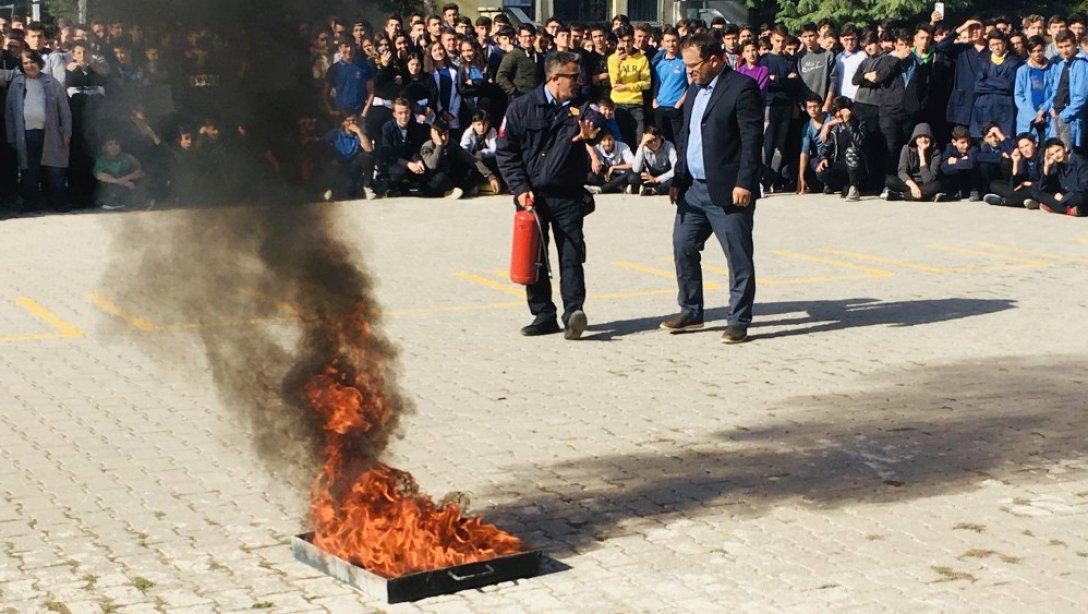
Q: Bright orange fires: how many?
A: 1